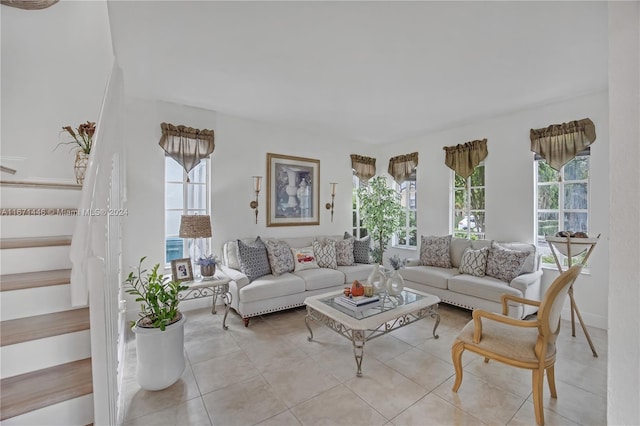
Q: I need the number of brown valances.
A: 5